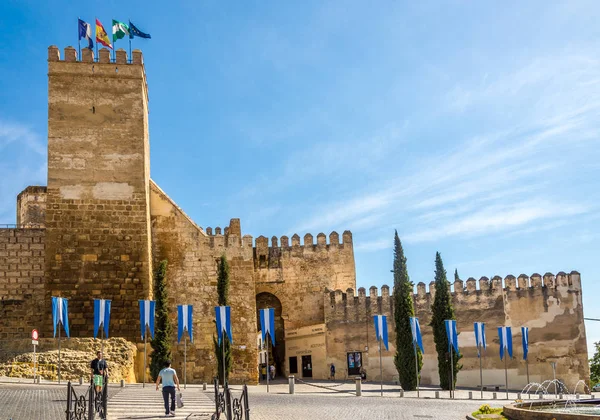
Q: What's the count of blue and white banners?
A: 12